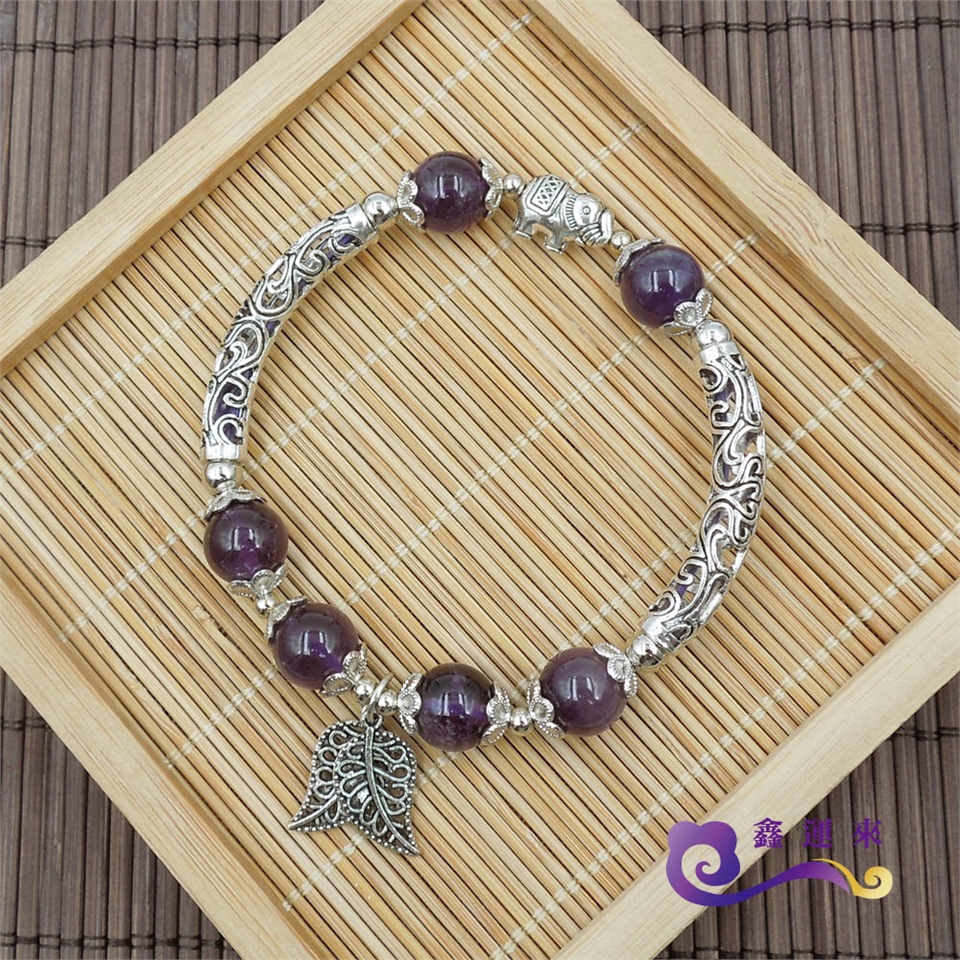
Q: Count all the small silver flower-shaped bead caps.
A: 12